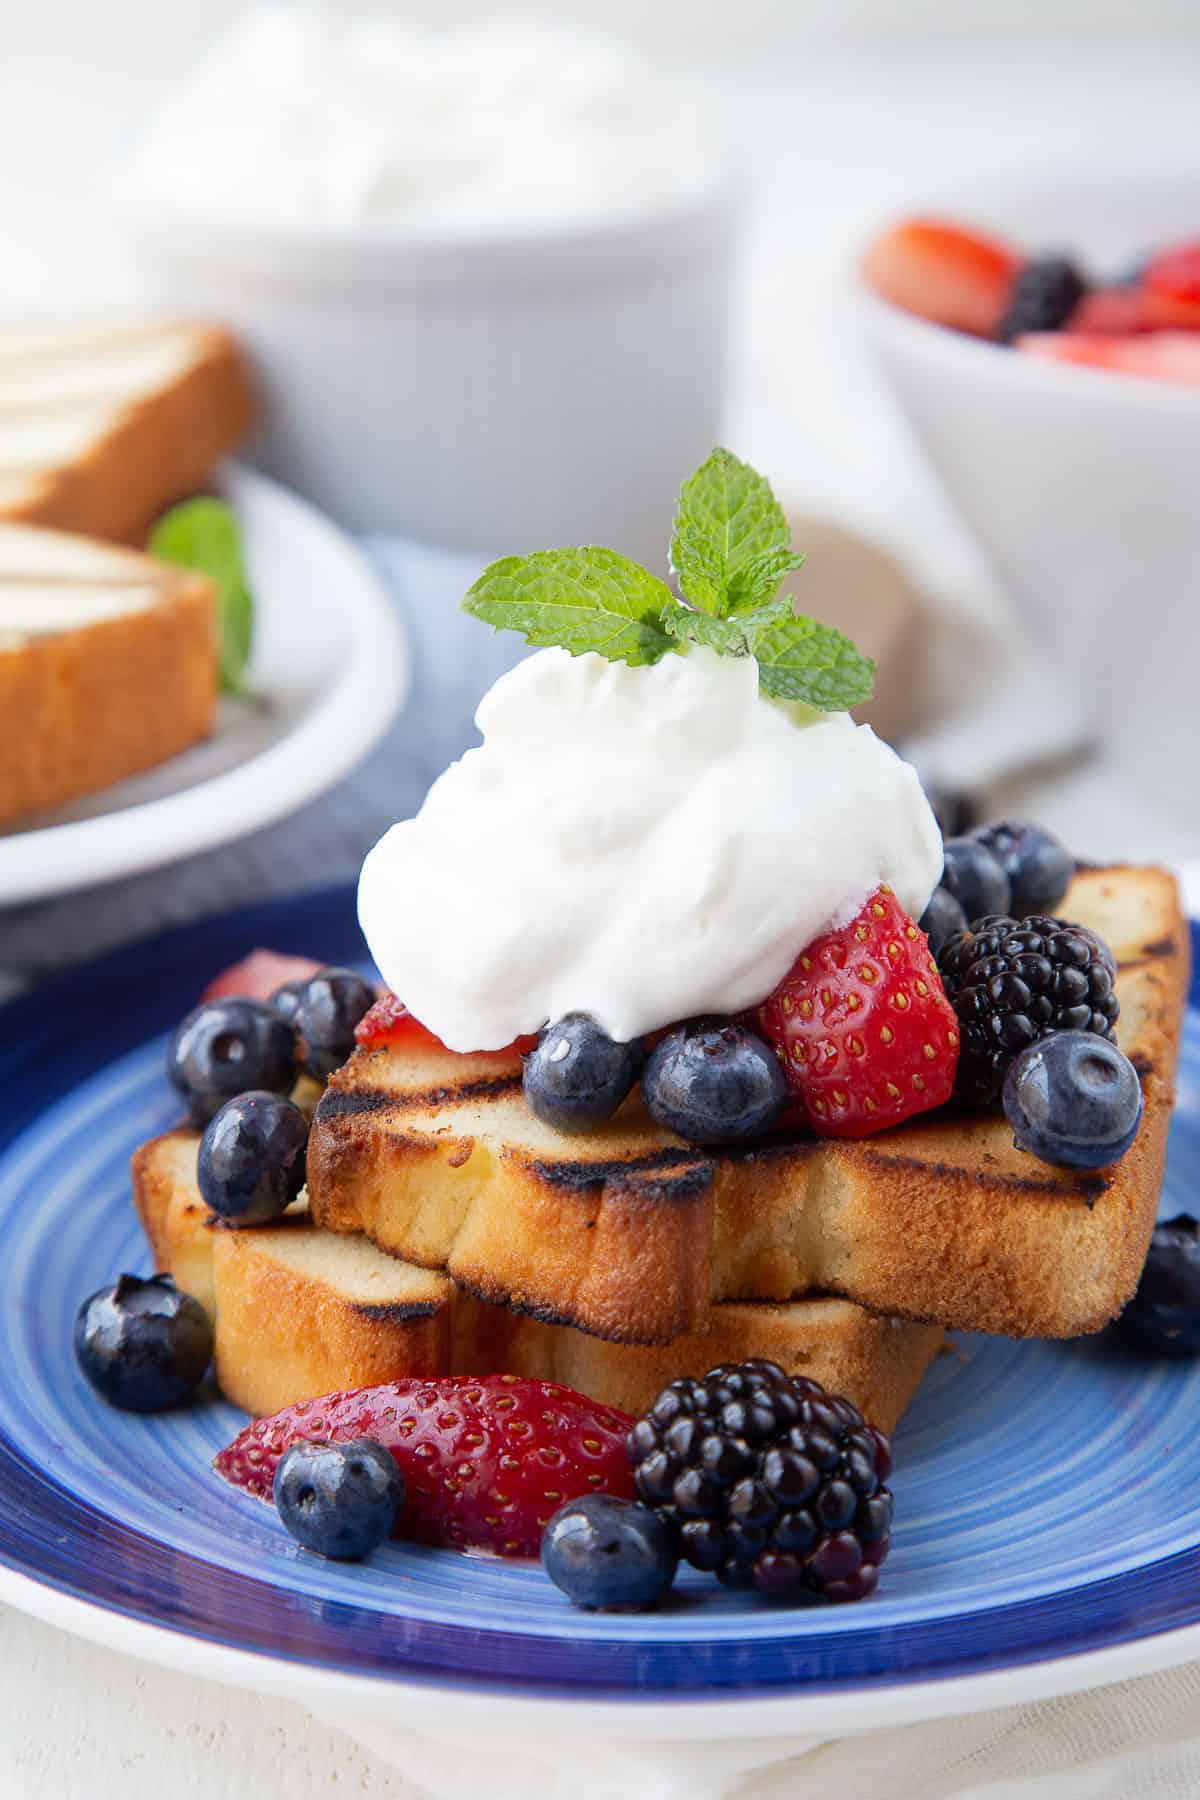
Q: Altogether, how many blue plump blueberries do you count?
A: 14